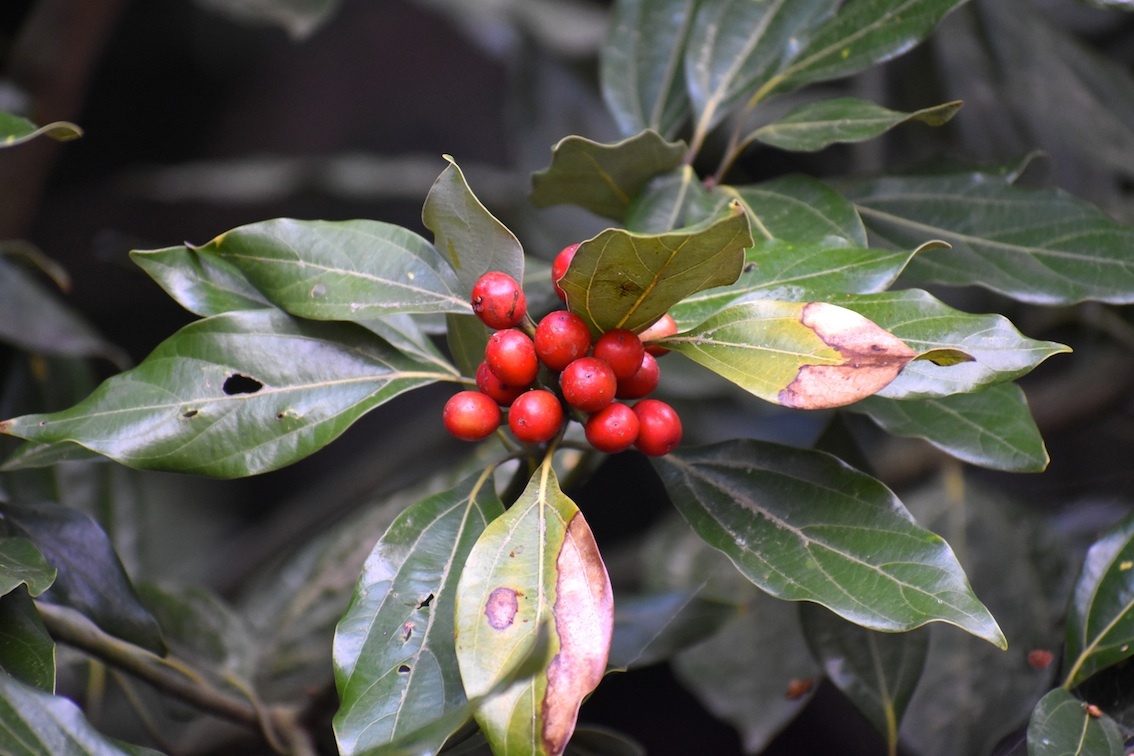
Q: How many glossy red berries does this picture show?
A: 13